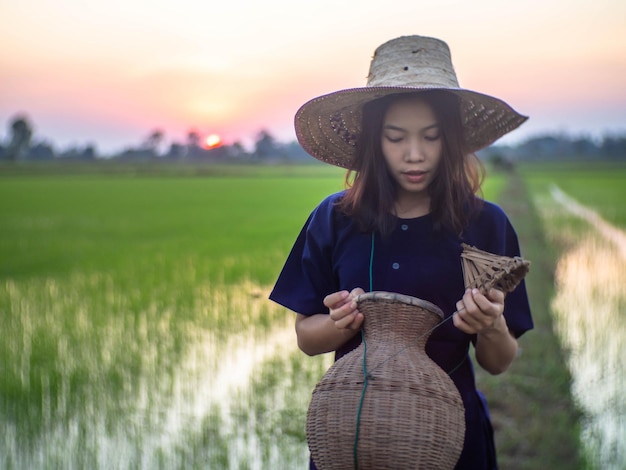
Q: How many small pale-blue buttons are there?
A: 2